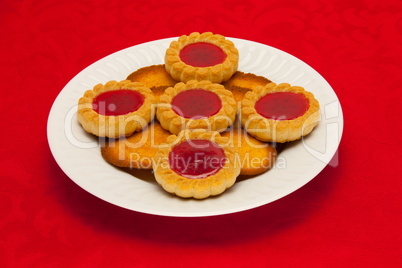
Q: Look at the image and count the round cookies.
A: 5